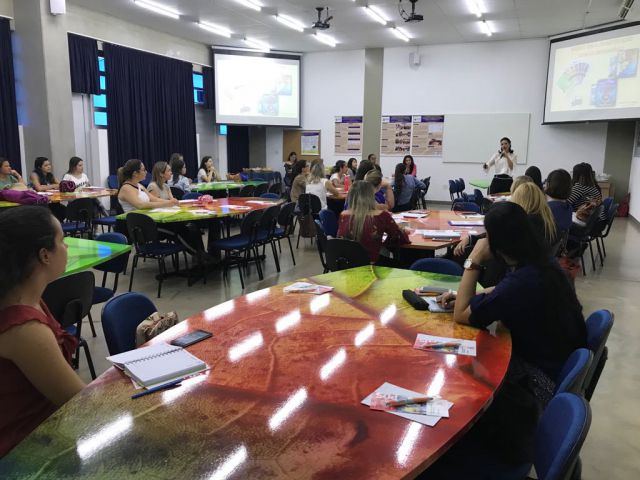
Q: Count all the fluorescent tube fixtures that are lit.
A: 10